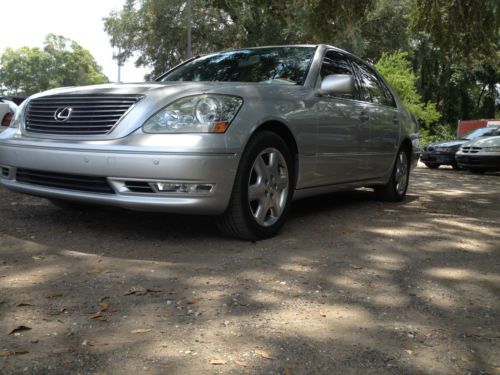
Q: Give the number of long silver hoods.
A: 1